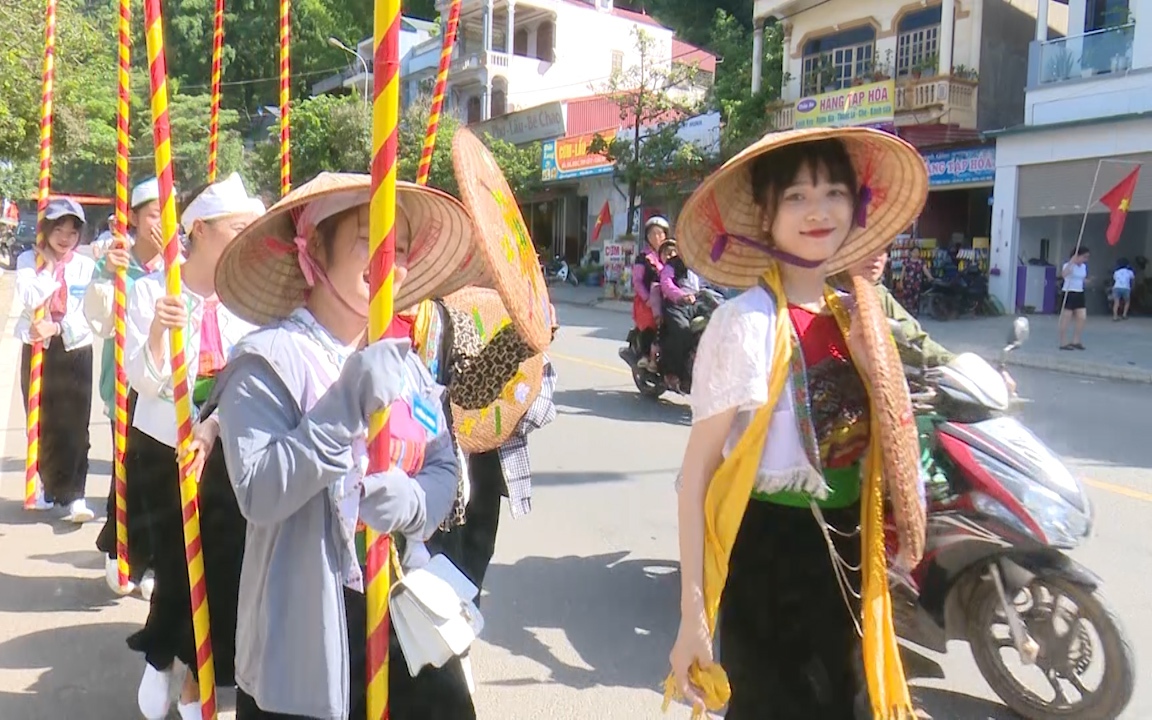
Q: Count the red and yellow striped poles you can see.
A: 7